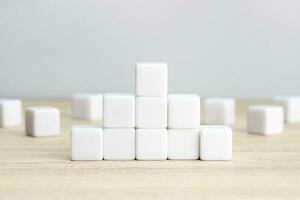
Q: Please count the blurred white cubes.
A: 6